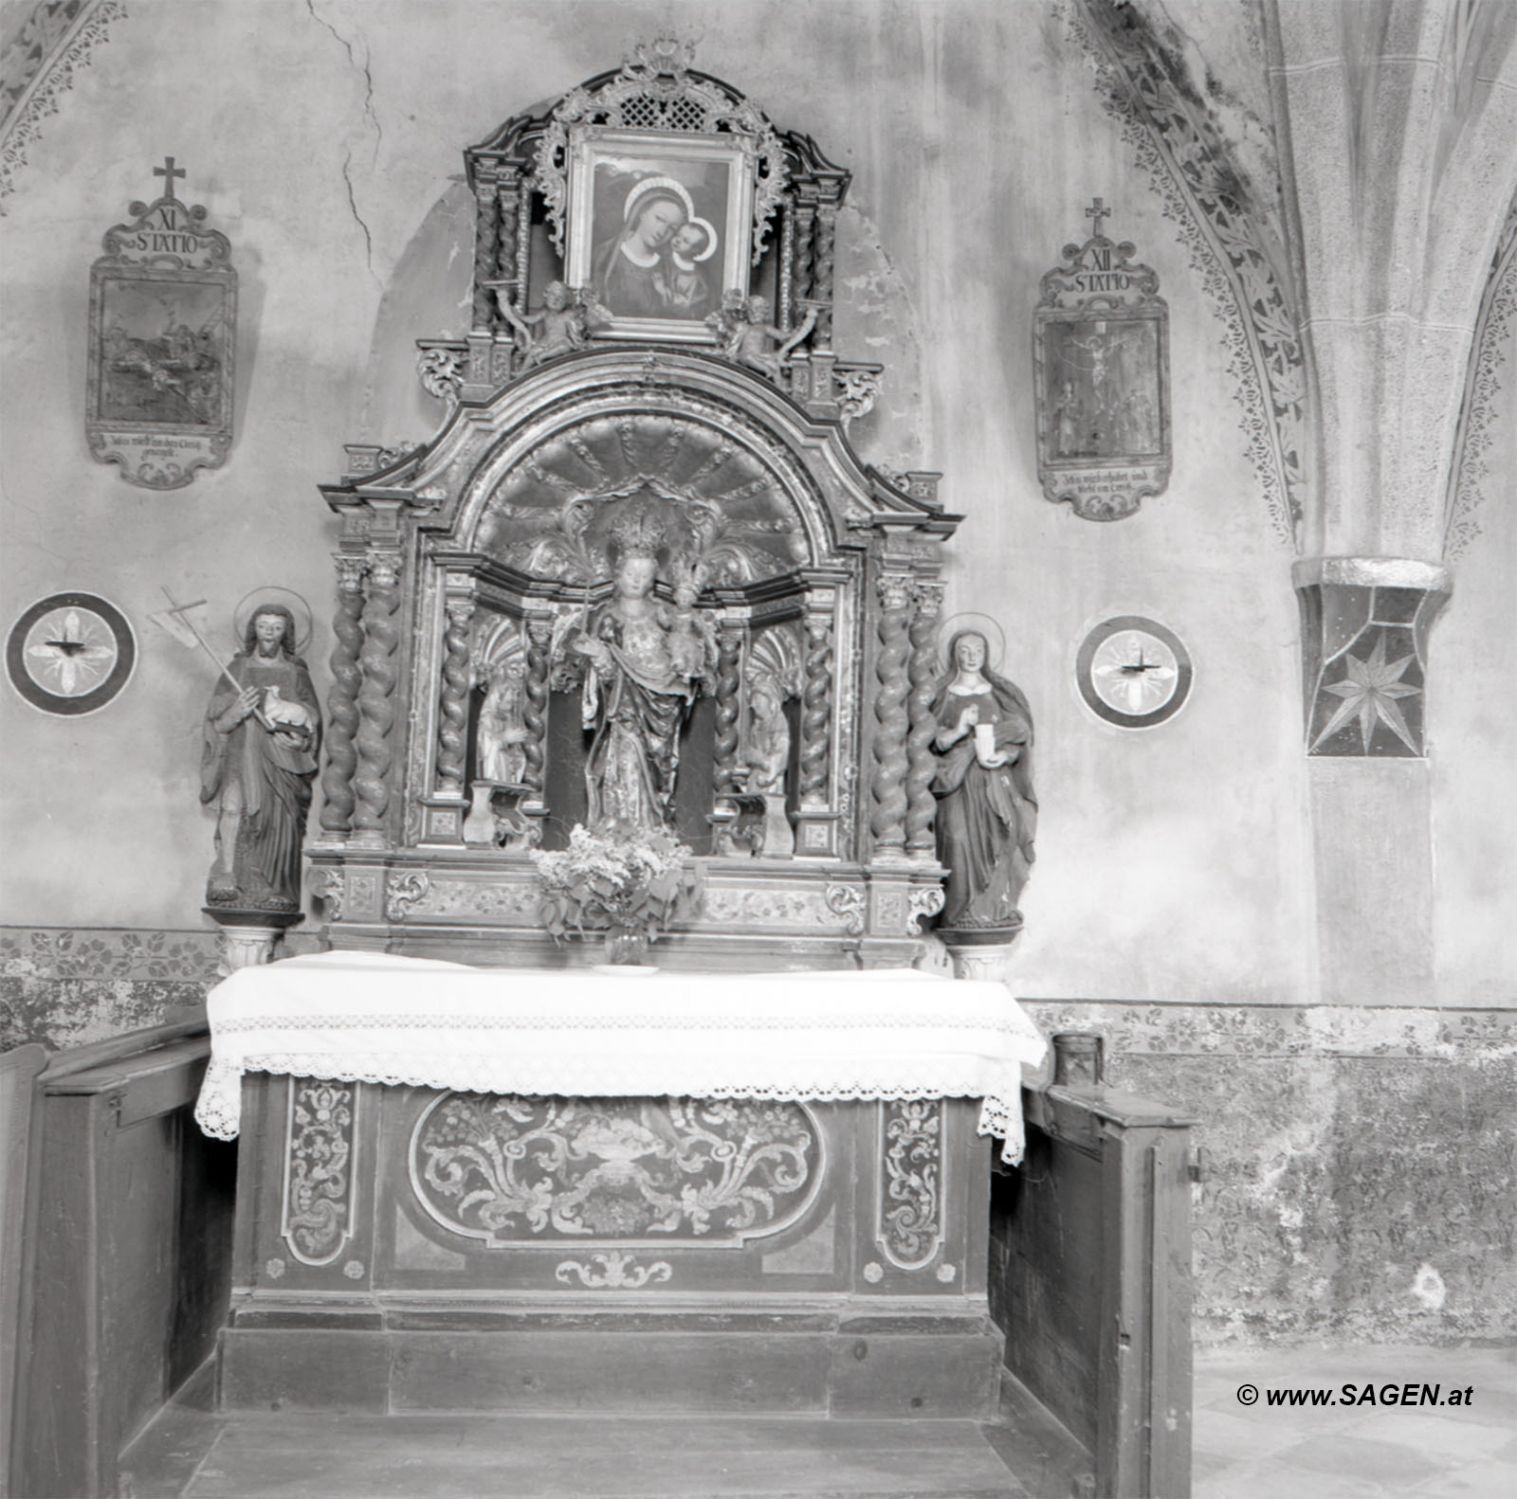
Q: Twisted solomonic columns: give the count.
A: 12